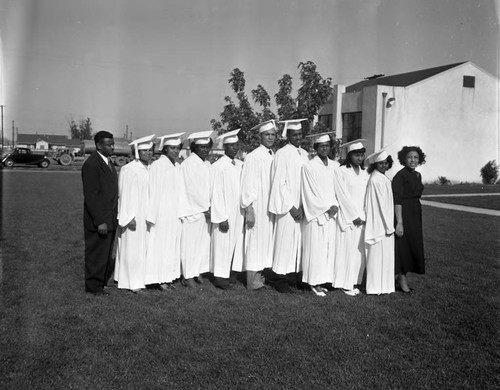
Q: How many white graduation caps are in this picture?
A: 9